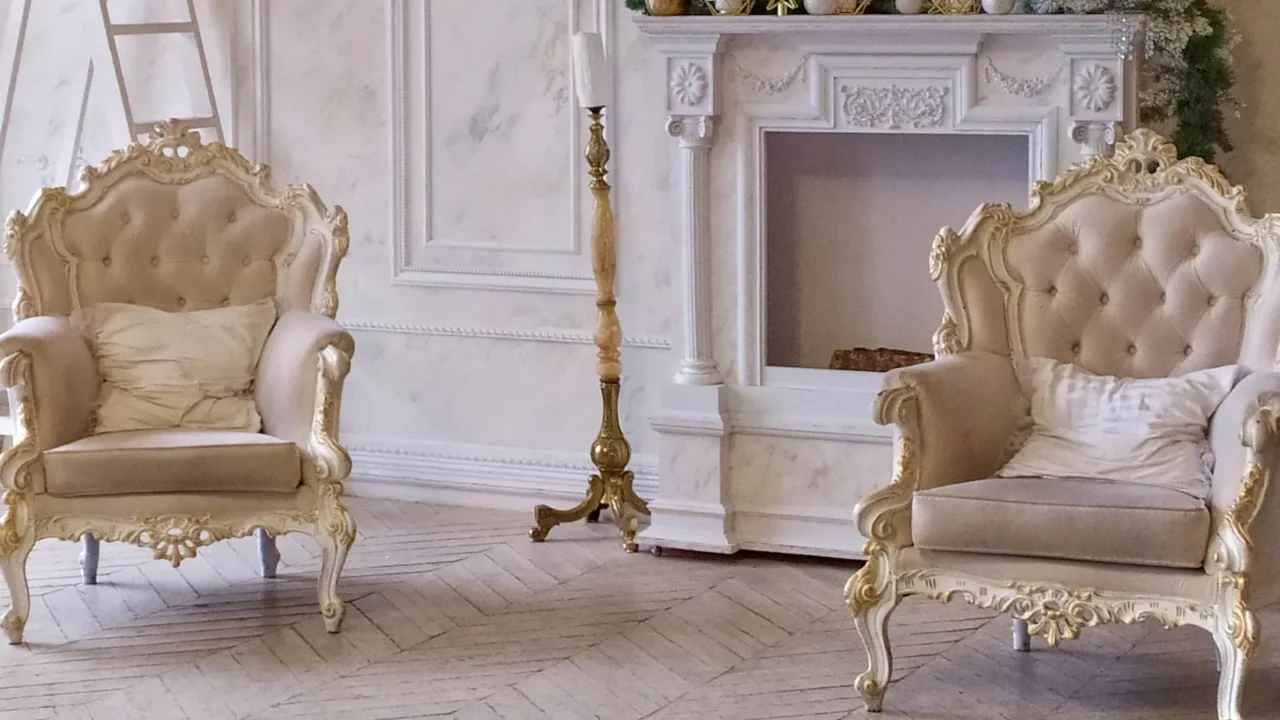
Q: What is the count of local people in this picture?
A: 0